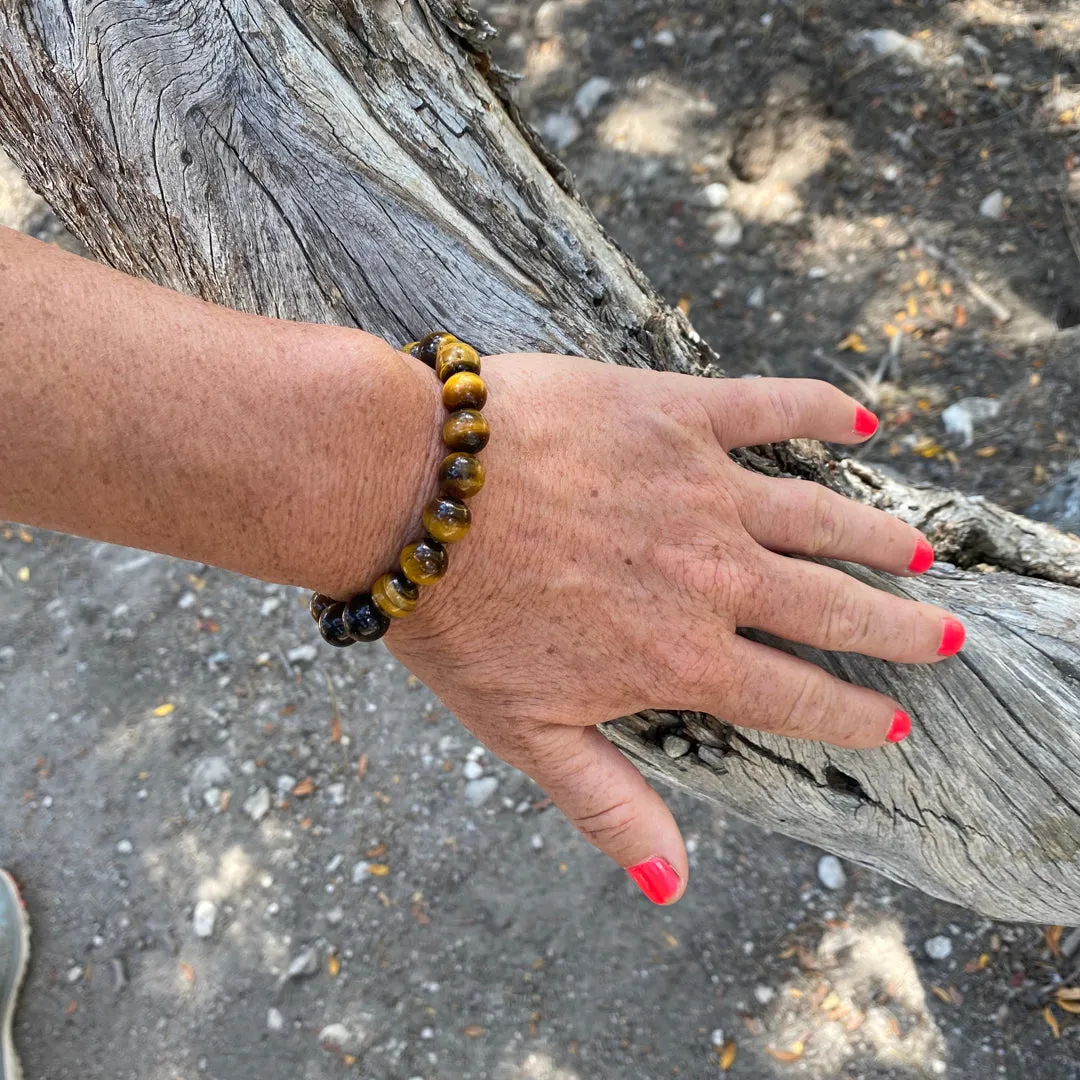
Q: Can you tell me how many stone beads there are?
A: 12